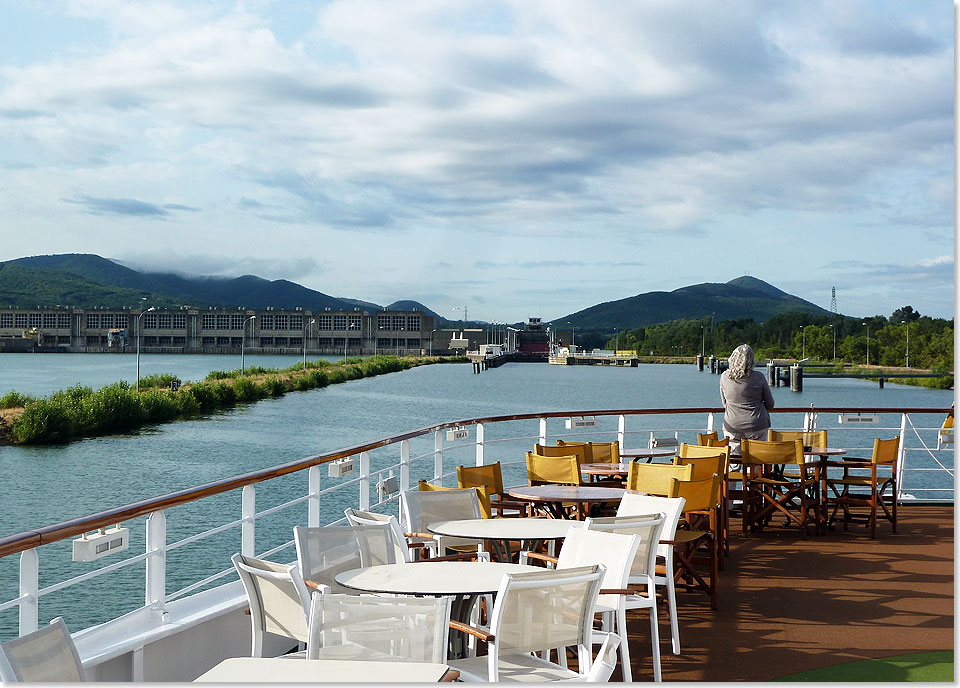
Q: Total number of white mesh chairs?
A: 11